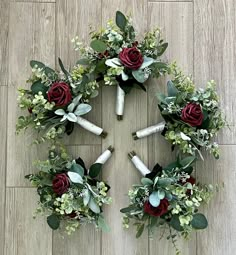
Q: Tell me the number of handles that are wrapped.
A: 5